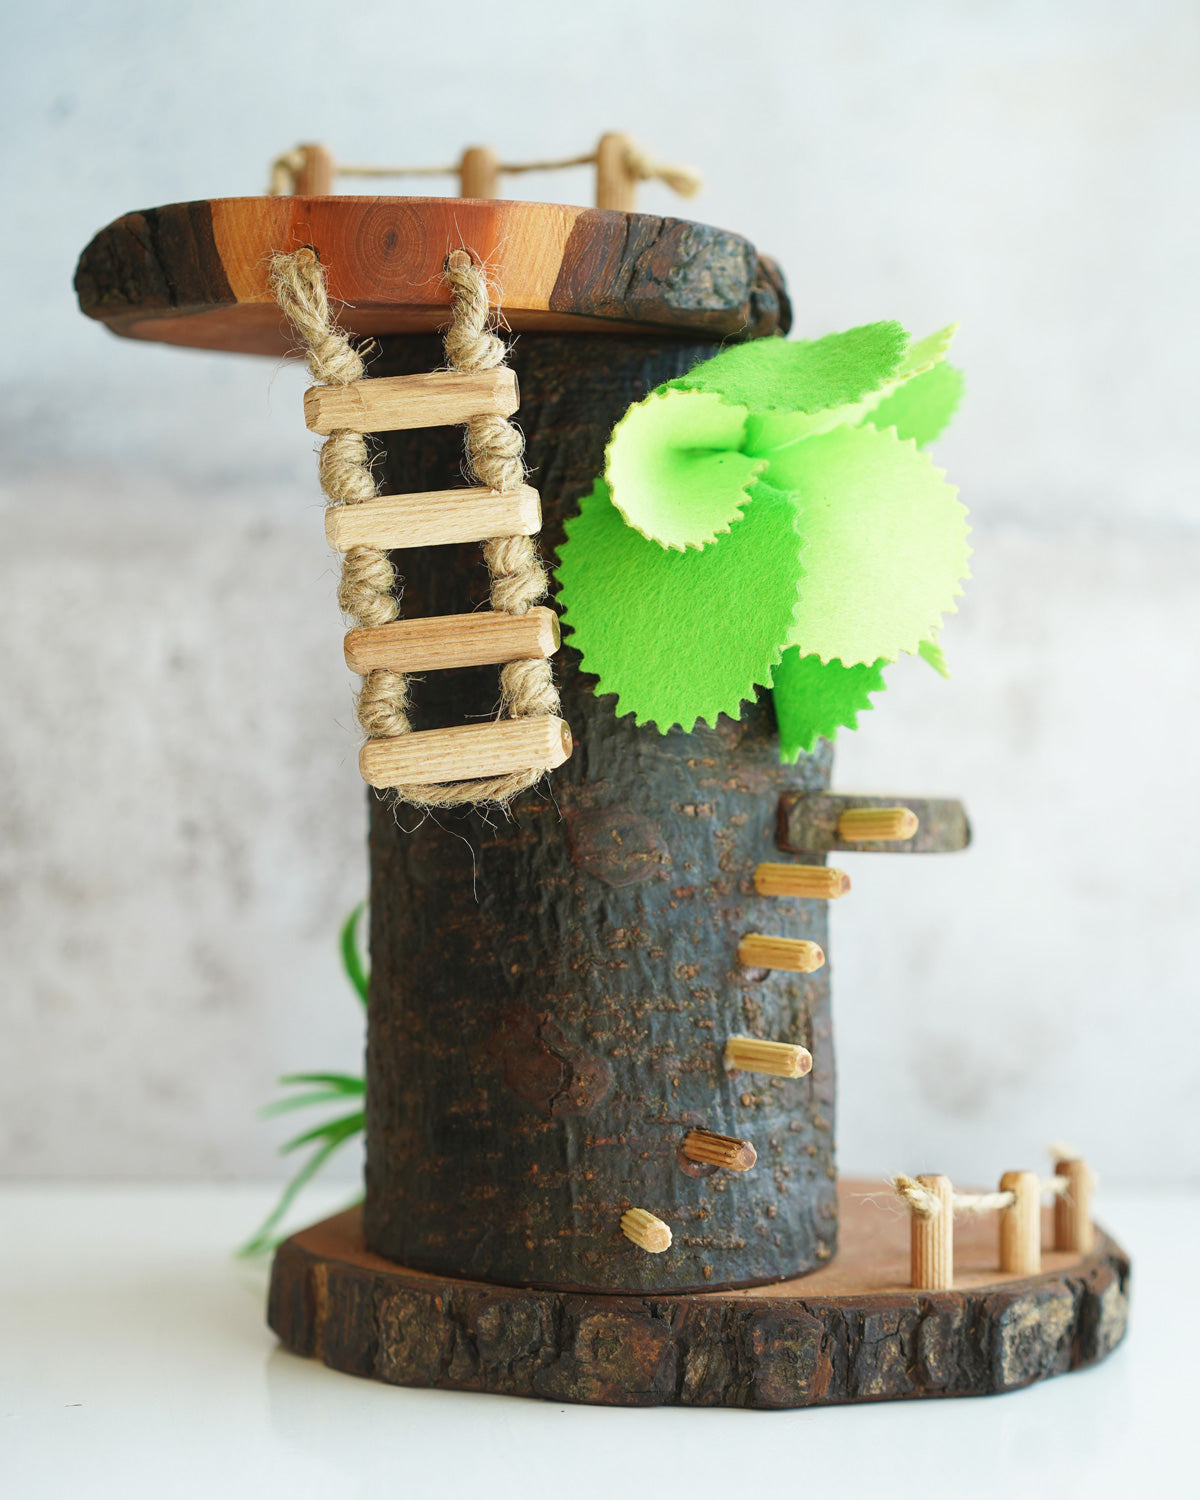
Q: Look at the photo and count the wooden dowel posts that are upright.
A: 6